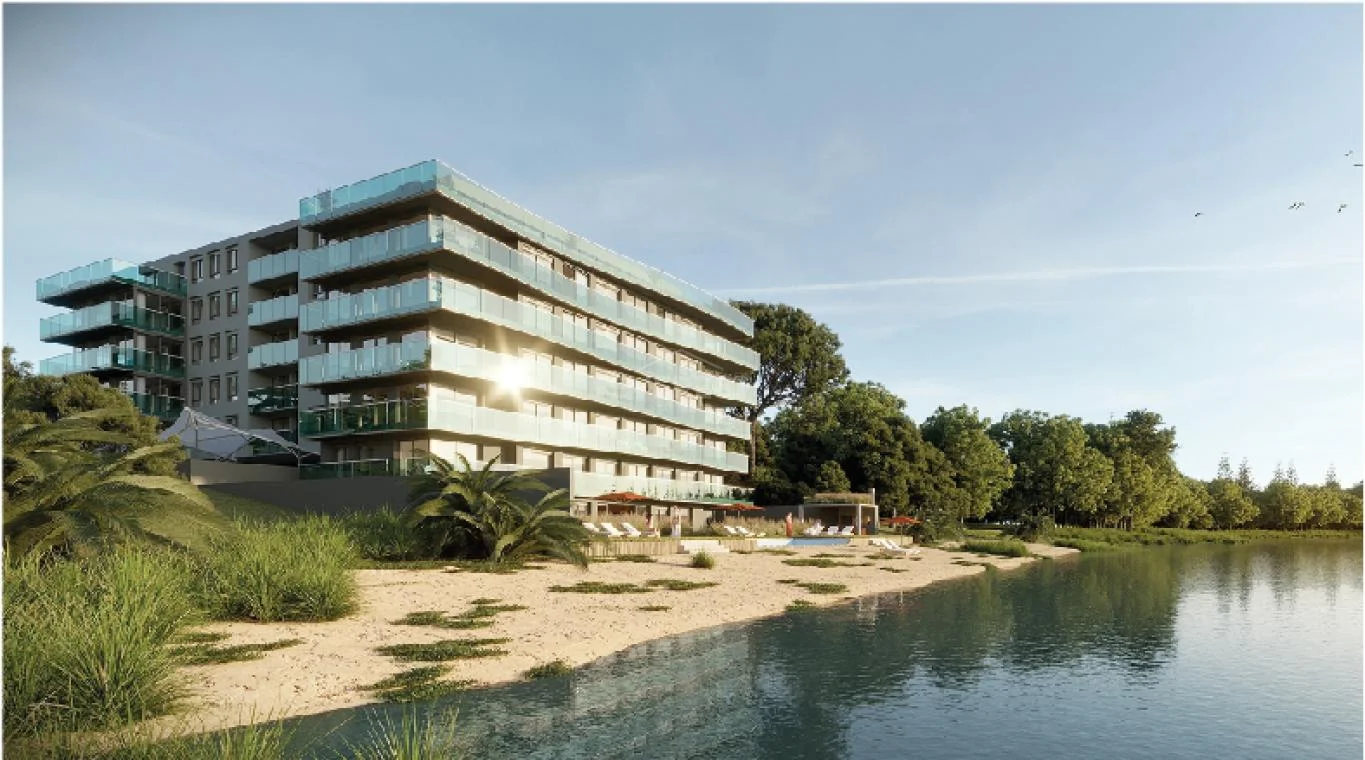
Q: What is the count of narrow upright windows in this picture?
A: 12